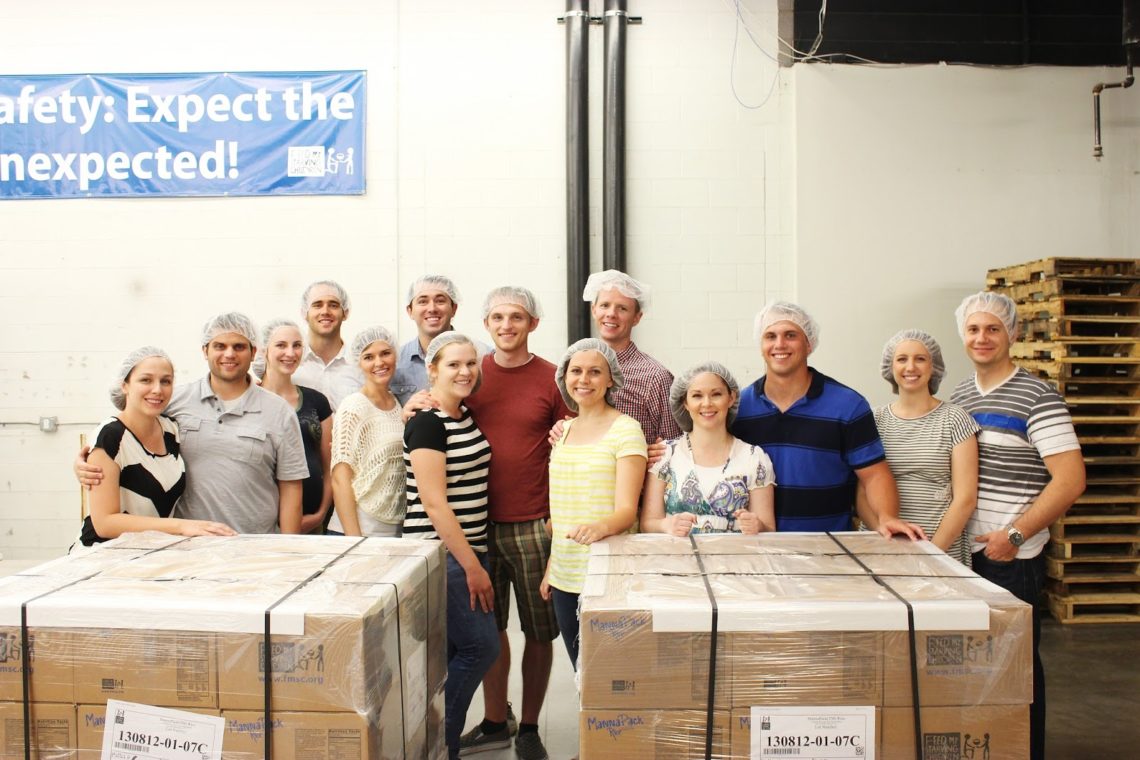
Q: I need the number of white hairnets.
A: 14